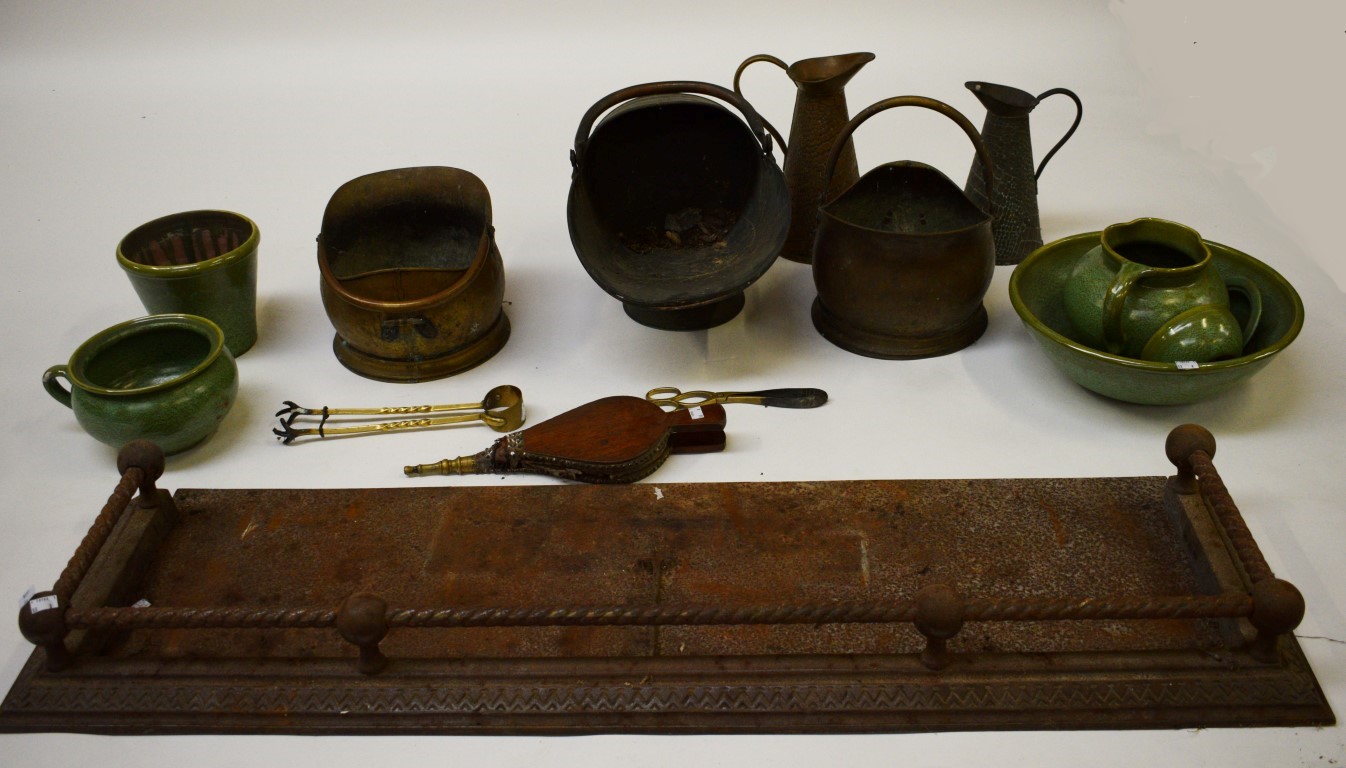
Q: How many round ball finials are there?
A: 6